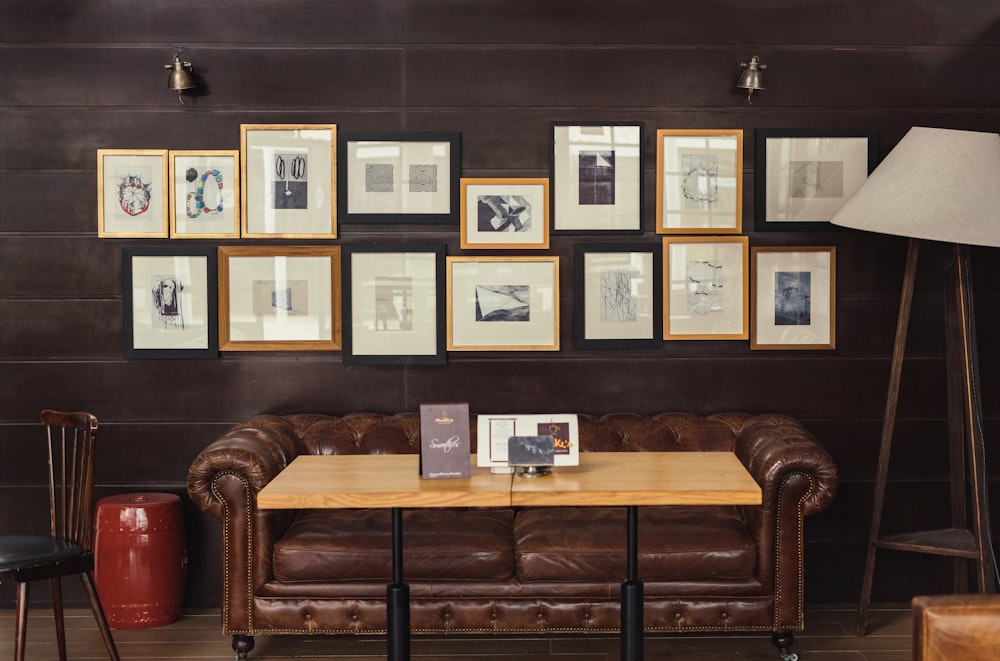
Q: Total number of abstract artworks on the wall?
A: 15